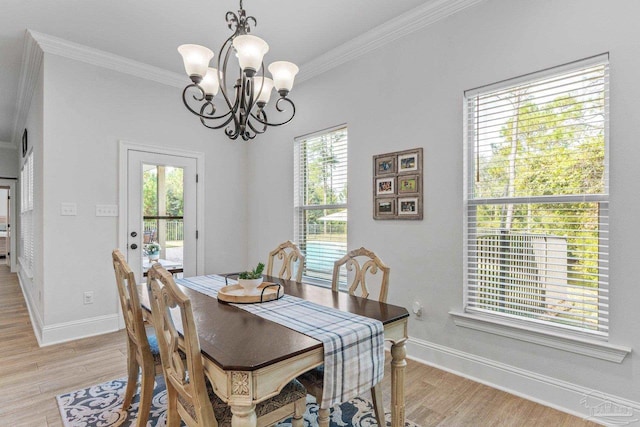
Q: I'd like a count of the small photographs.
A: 6